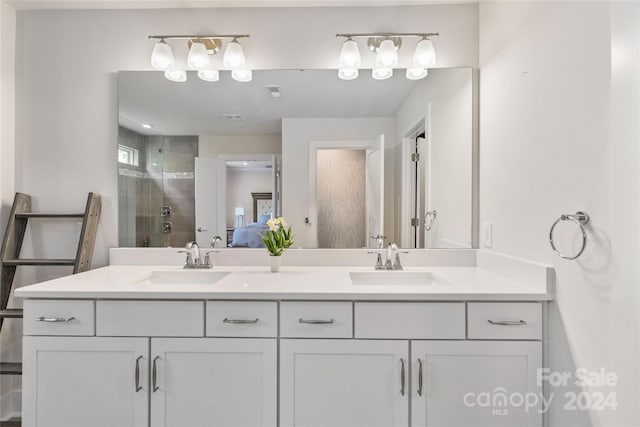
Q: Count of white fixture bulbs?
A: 6